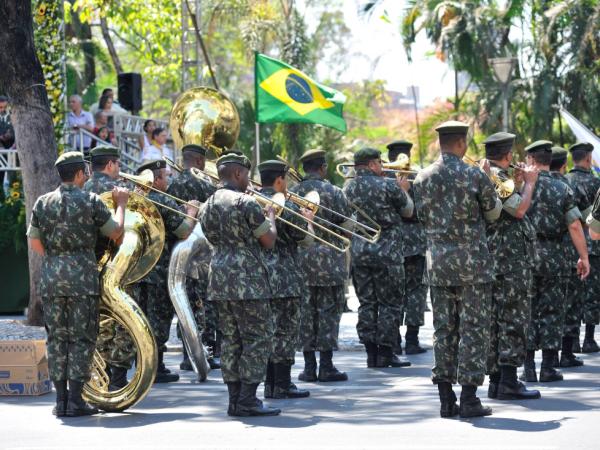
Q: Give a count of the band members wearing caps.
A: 15